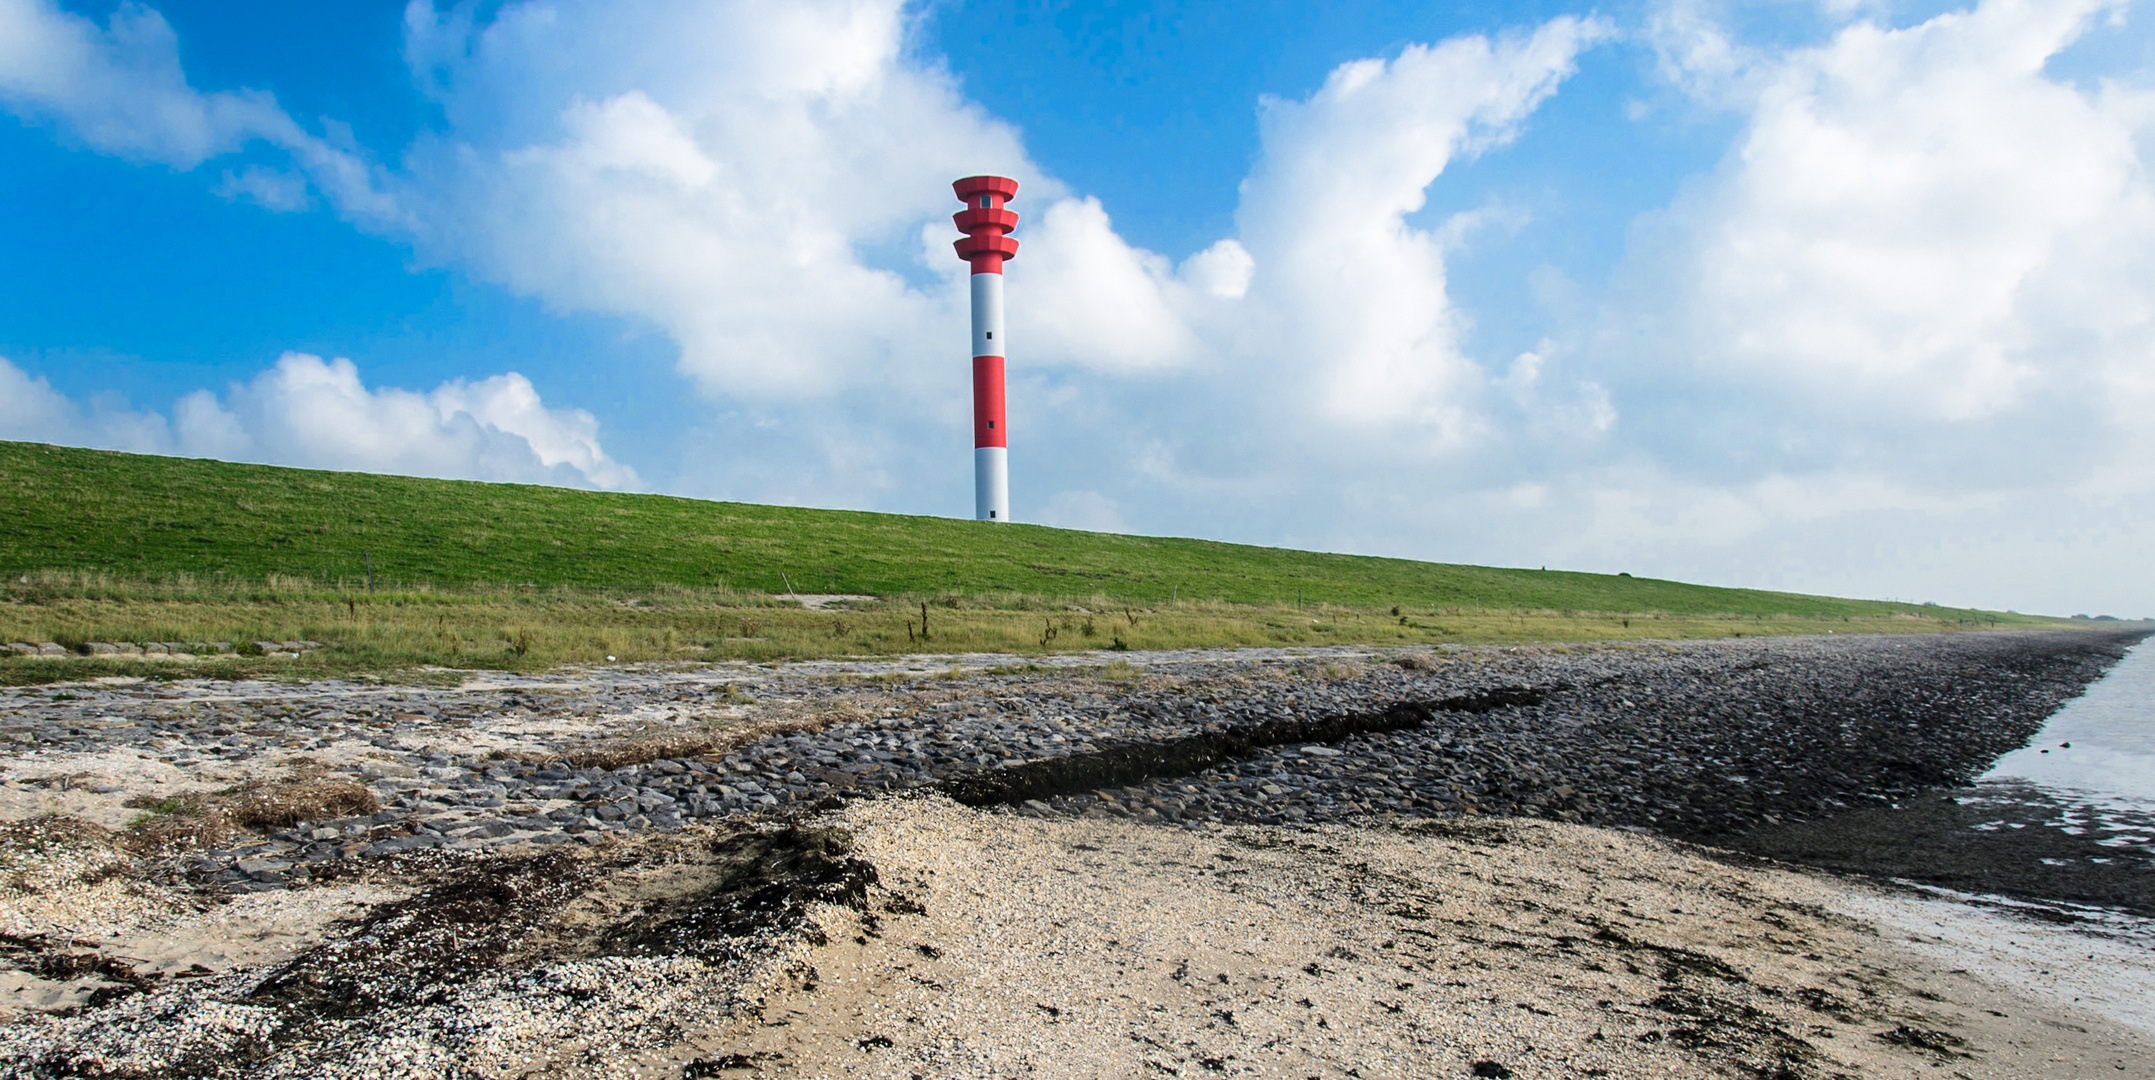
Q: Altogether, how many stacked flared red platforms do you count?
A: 3